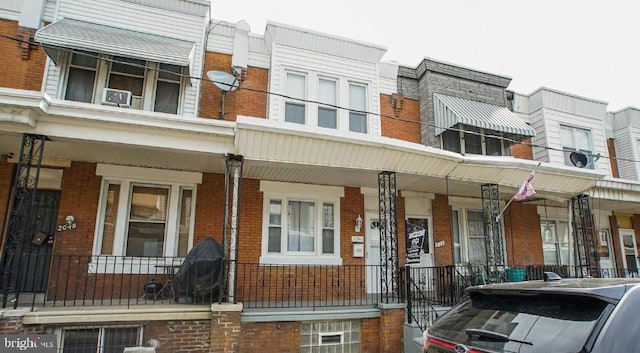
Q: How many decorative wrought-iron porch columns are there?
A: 5